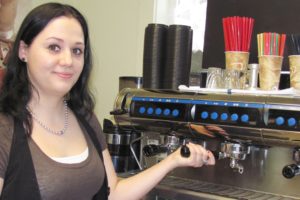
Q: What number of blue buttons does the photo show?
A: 12